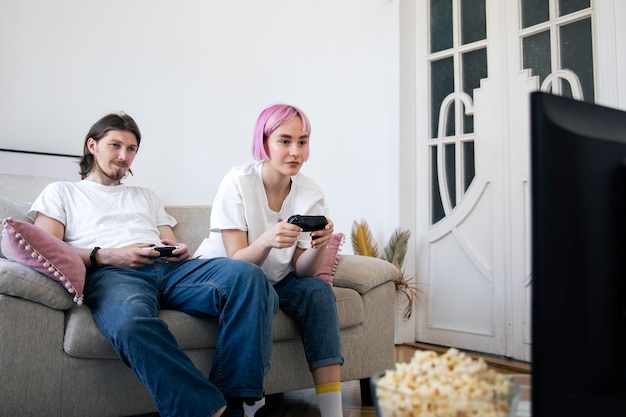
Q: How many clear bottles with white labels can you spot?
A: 0